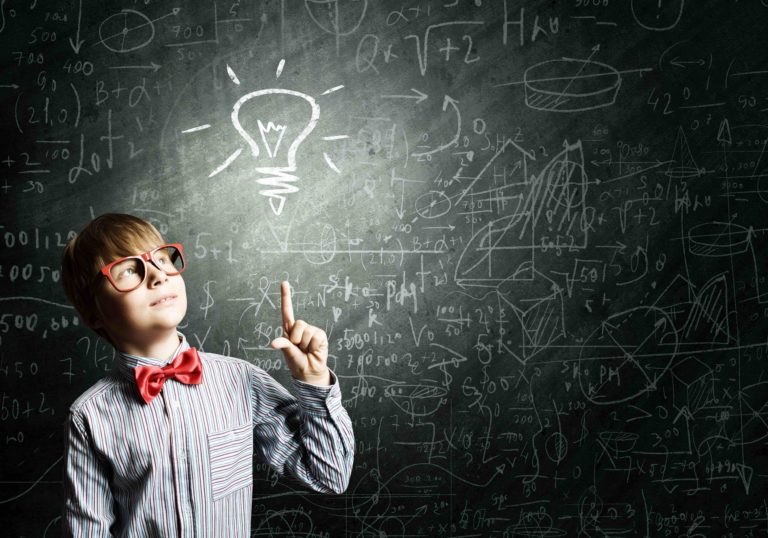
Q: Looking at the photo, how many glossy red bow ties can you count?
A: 1